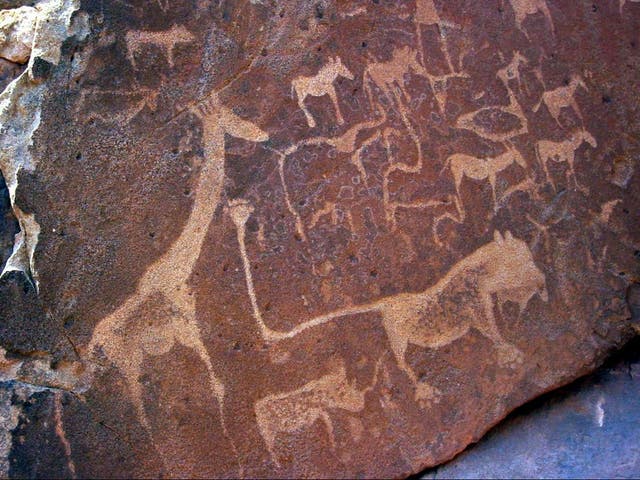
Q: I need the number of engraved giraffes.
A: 1